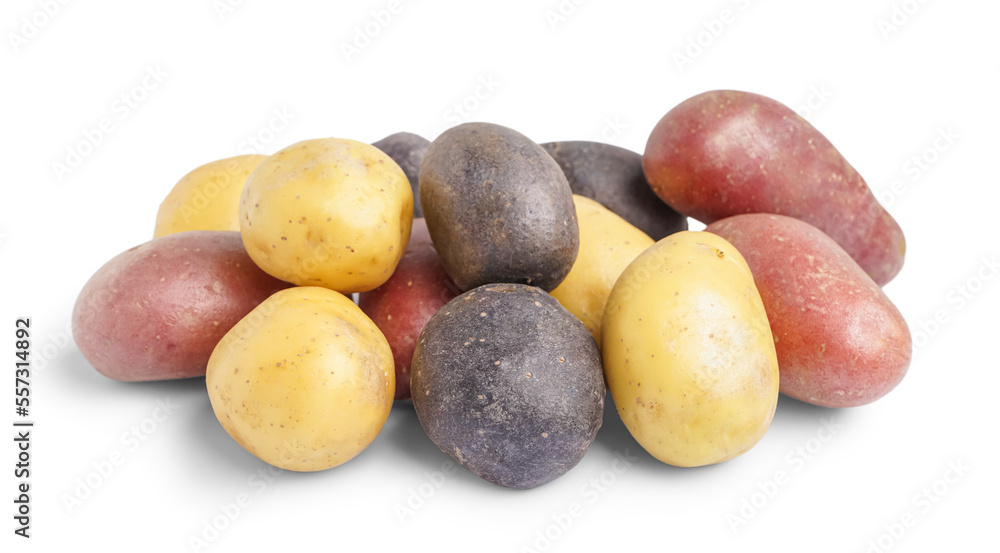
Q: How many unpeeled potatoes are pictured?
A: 13